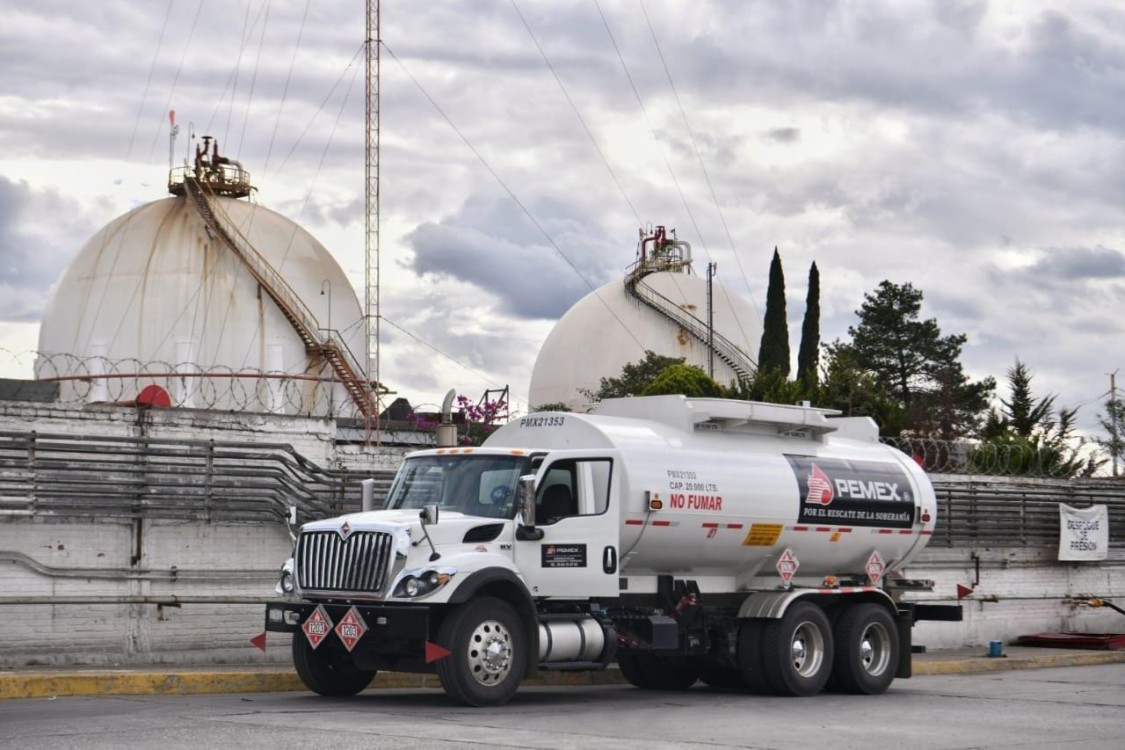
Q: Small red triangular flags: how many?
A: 3